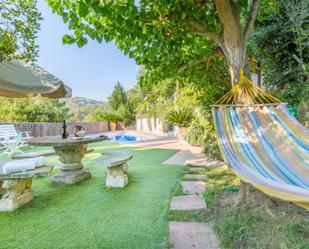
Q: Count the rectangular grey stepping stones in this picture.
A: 5